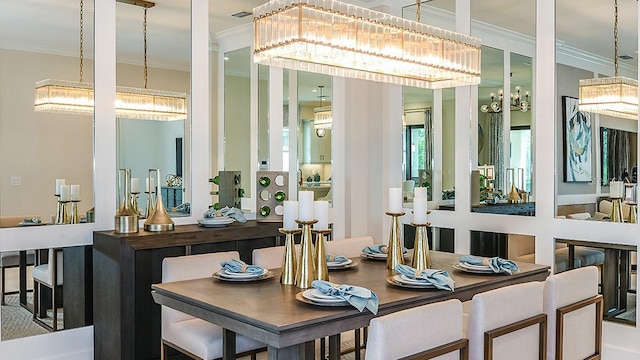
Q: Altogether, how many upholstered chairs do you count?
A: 6